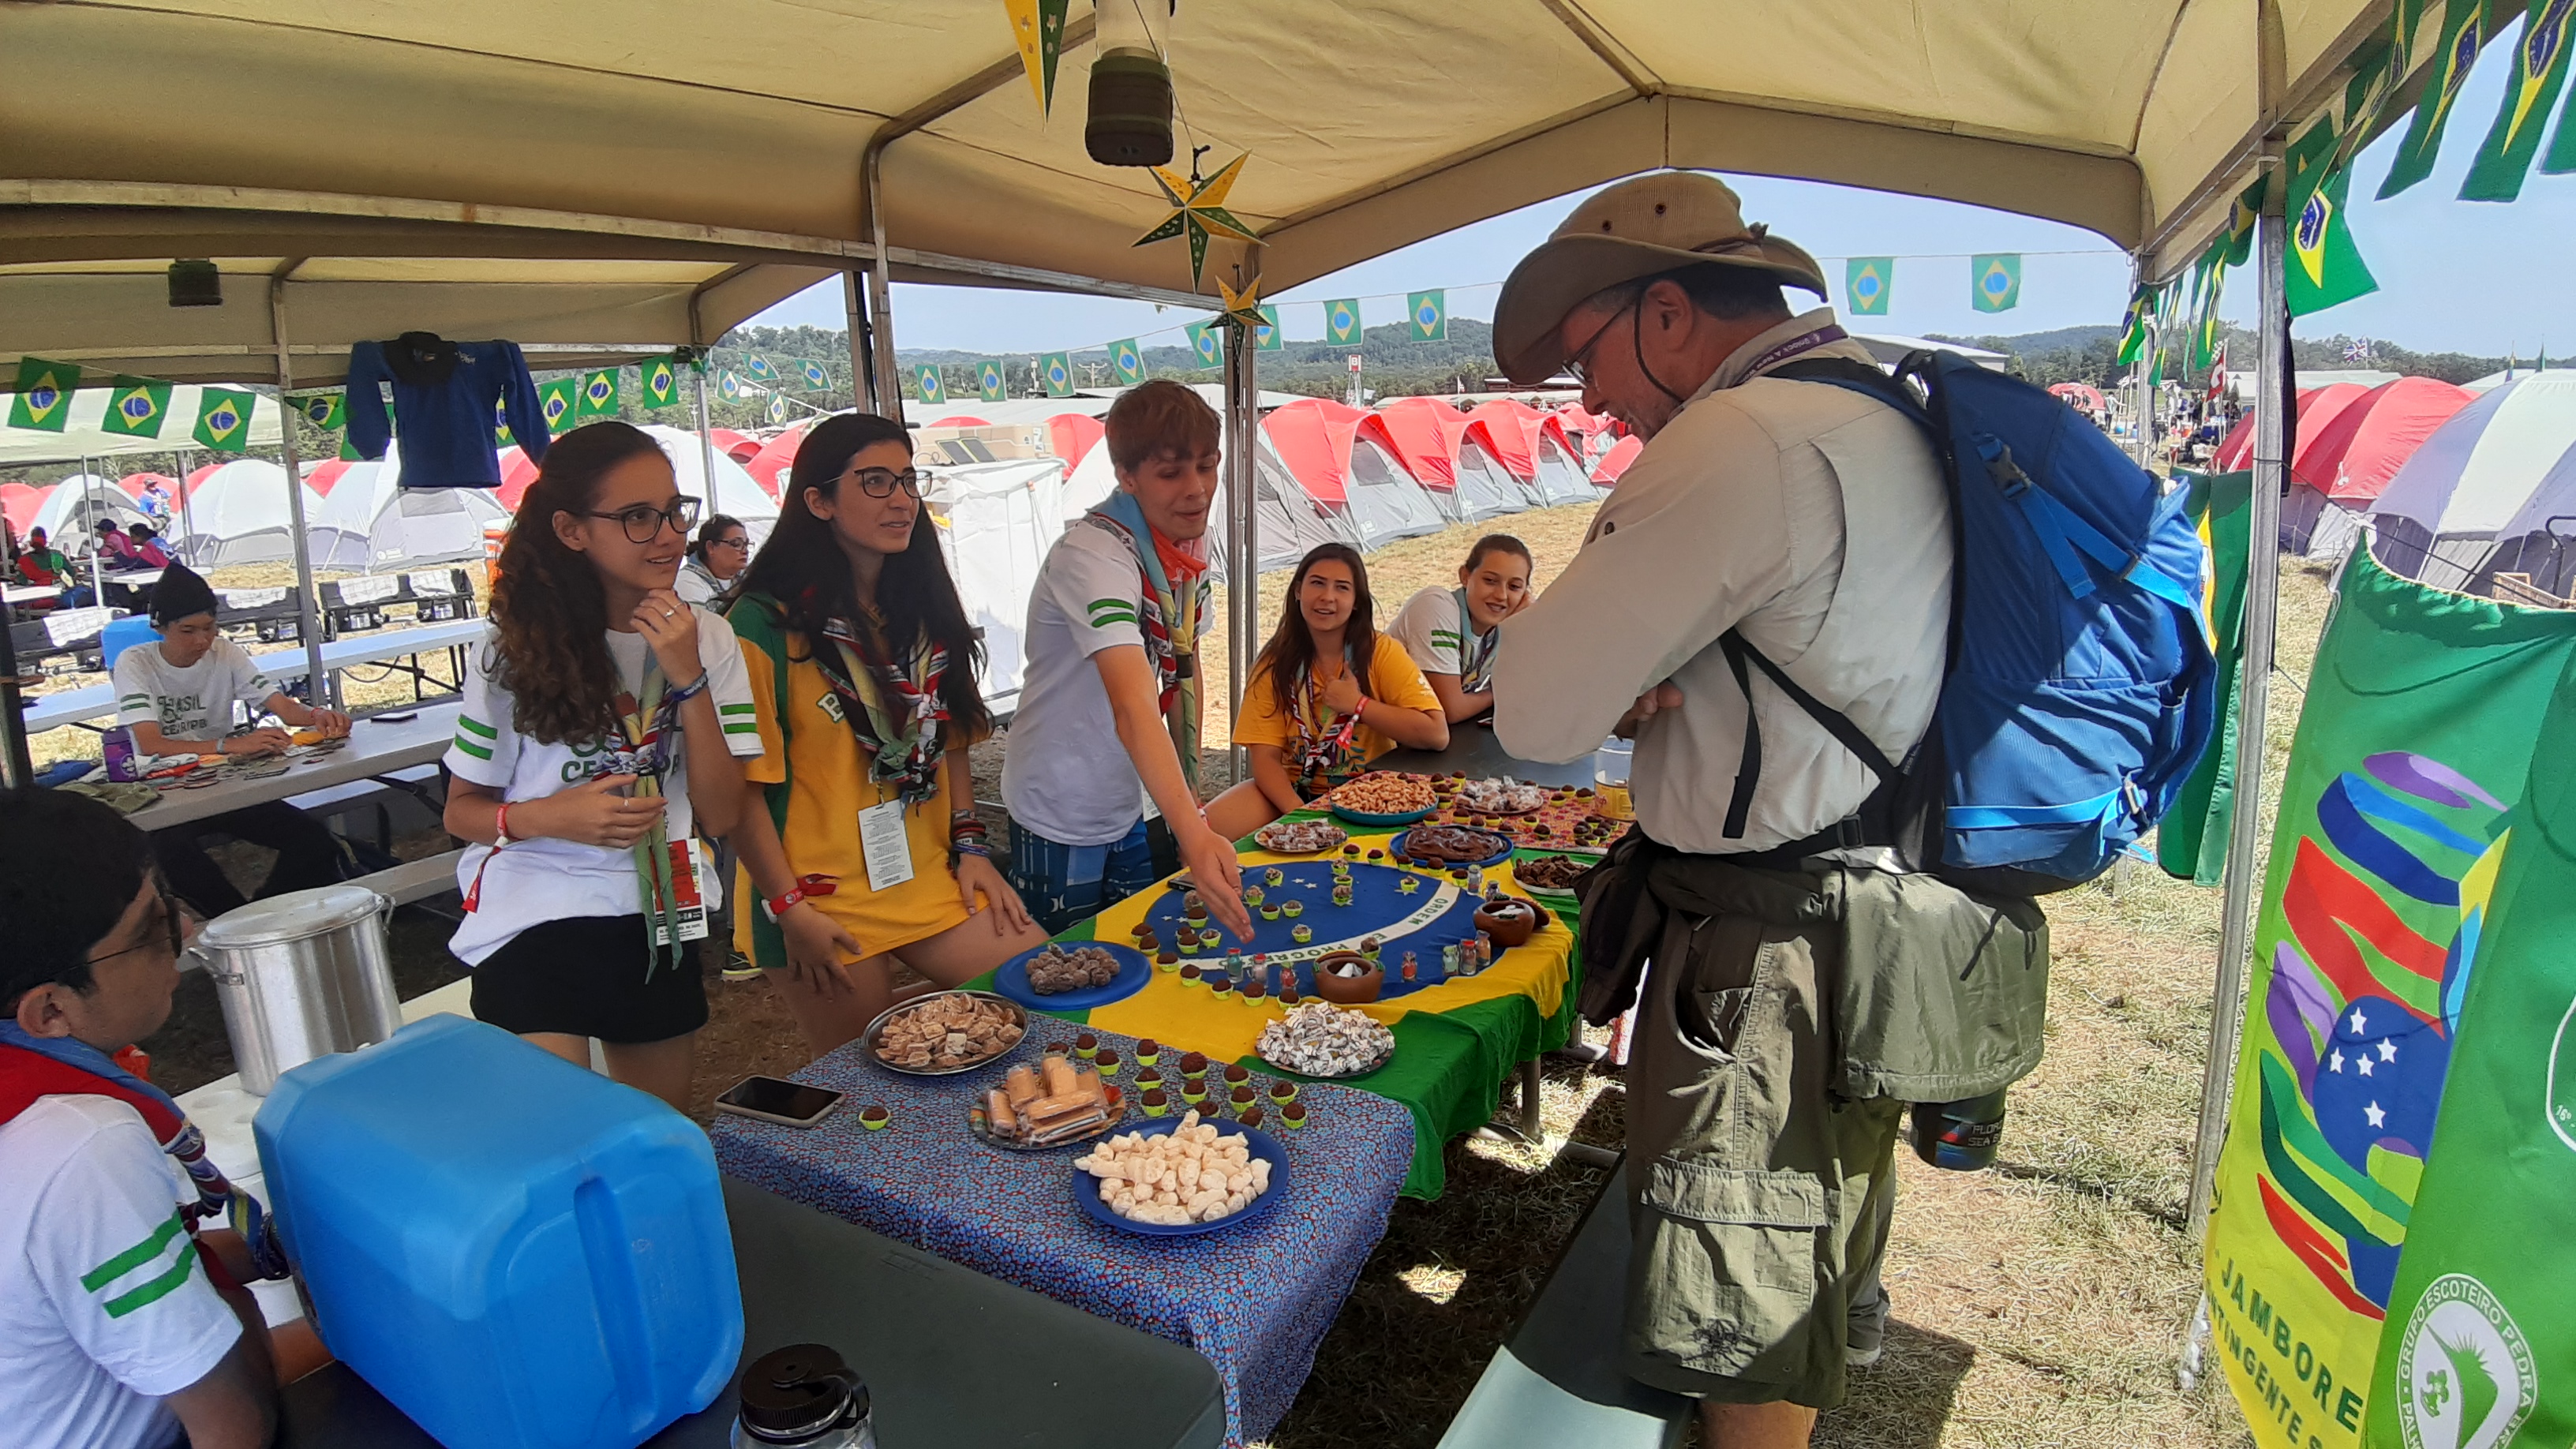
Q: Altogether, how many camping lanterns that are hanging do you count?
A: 2